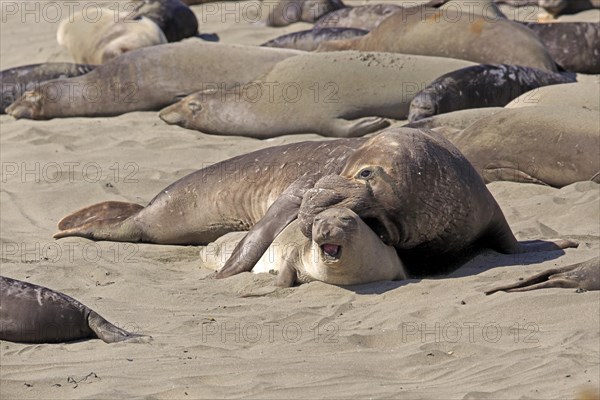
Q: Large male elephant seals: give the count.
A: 1